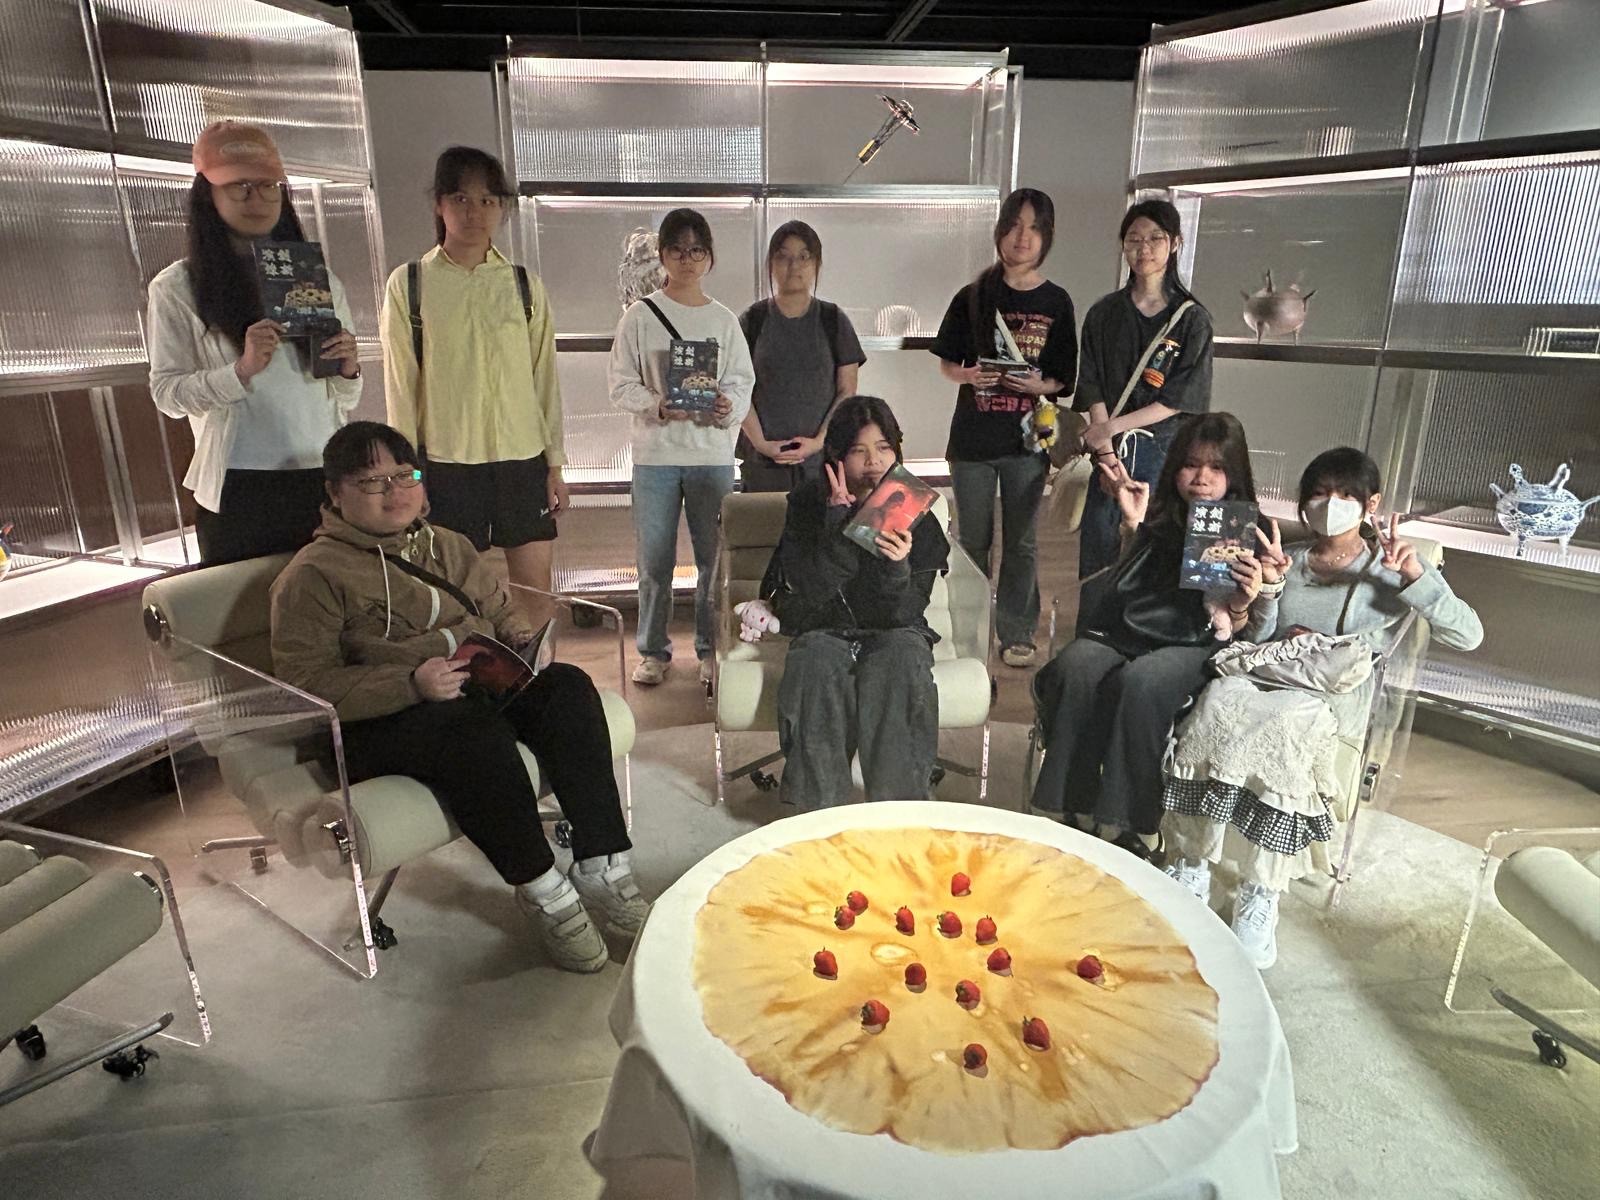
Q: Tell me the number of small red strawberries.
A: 14